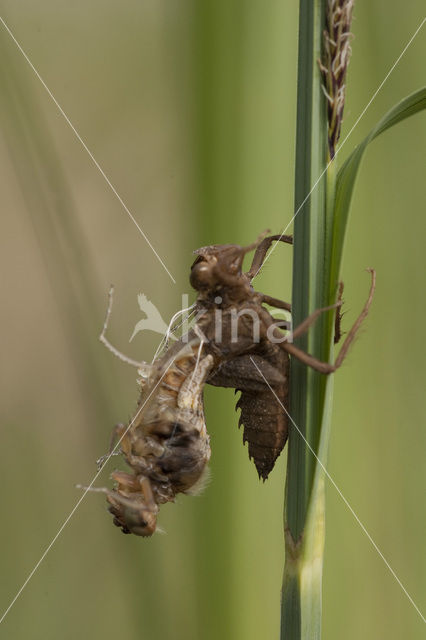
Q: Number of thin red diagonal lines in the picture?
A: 0